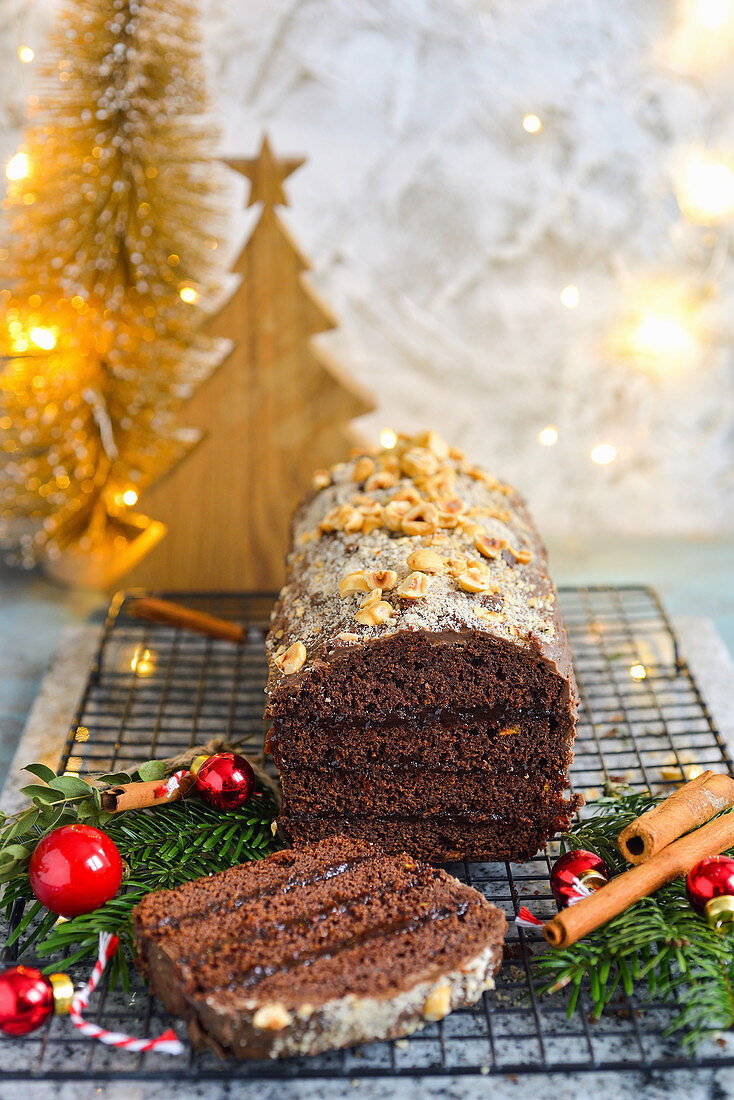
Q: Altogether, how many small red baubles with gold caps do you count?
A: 4